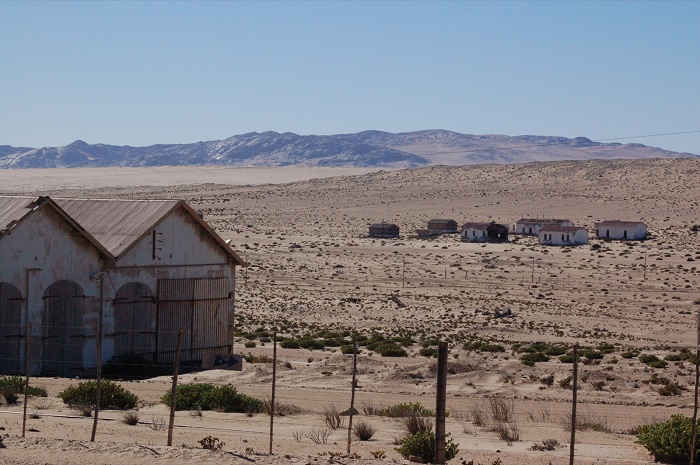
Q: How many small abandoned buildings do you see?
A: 6